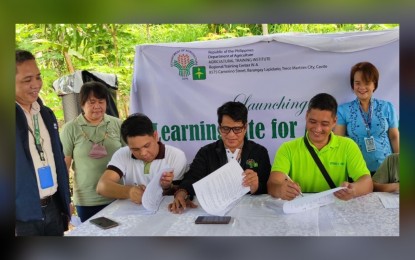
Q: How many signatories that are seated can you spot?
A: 3